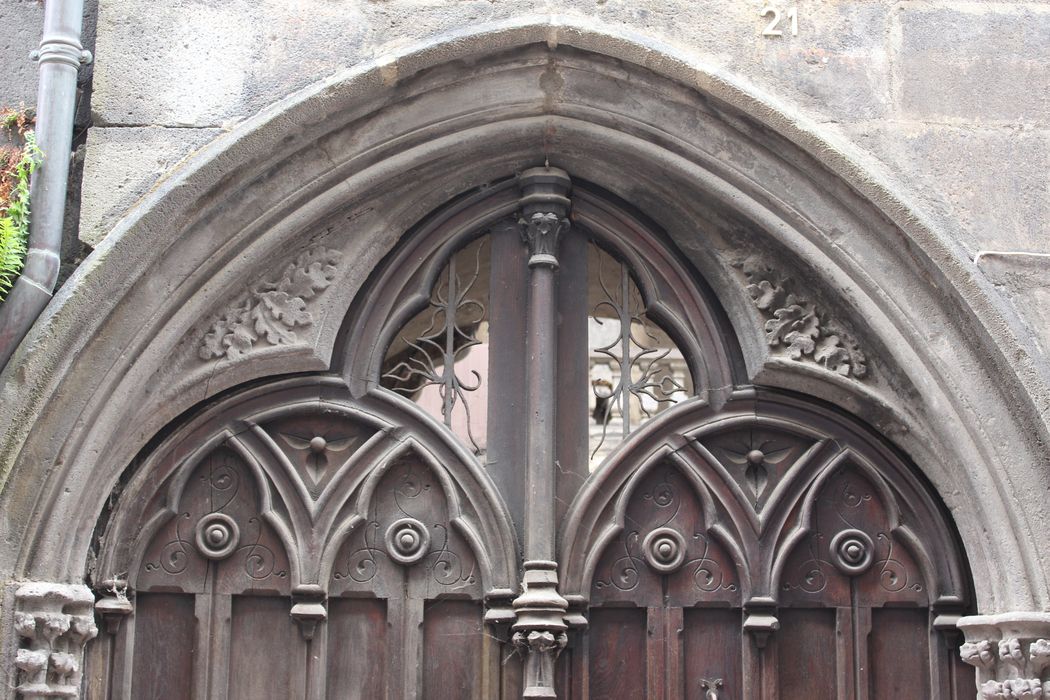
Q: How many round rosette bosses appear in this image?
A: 4